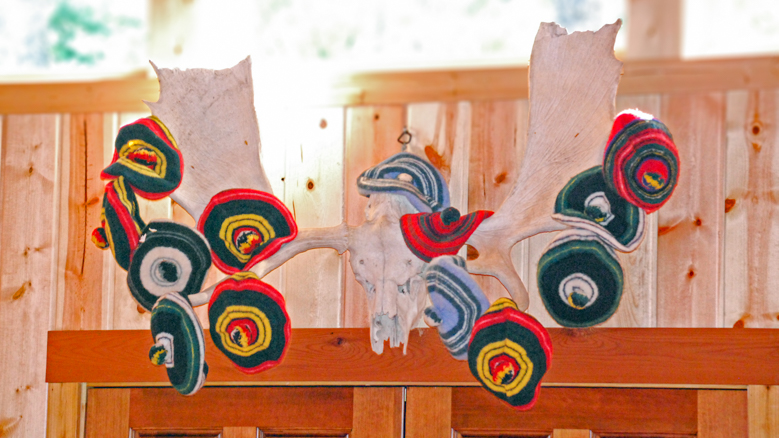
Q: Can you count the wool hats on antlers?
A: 13